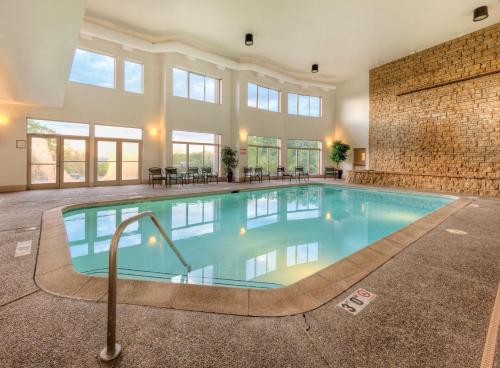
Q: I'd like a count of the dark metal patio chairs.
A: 9